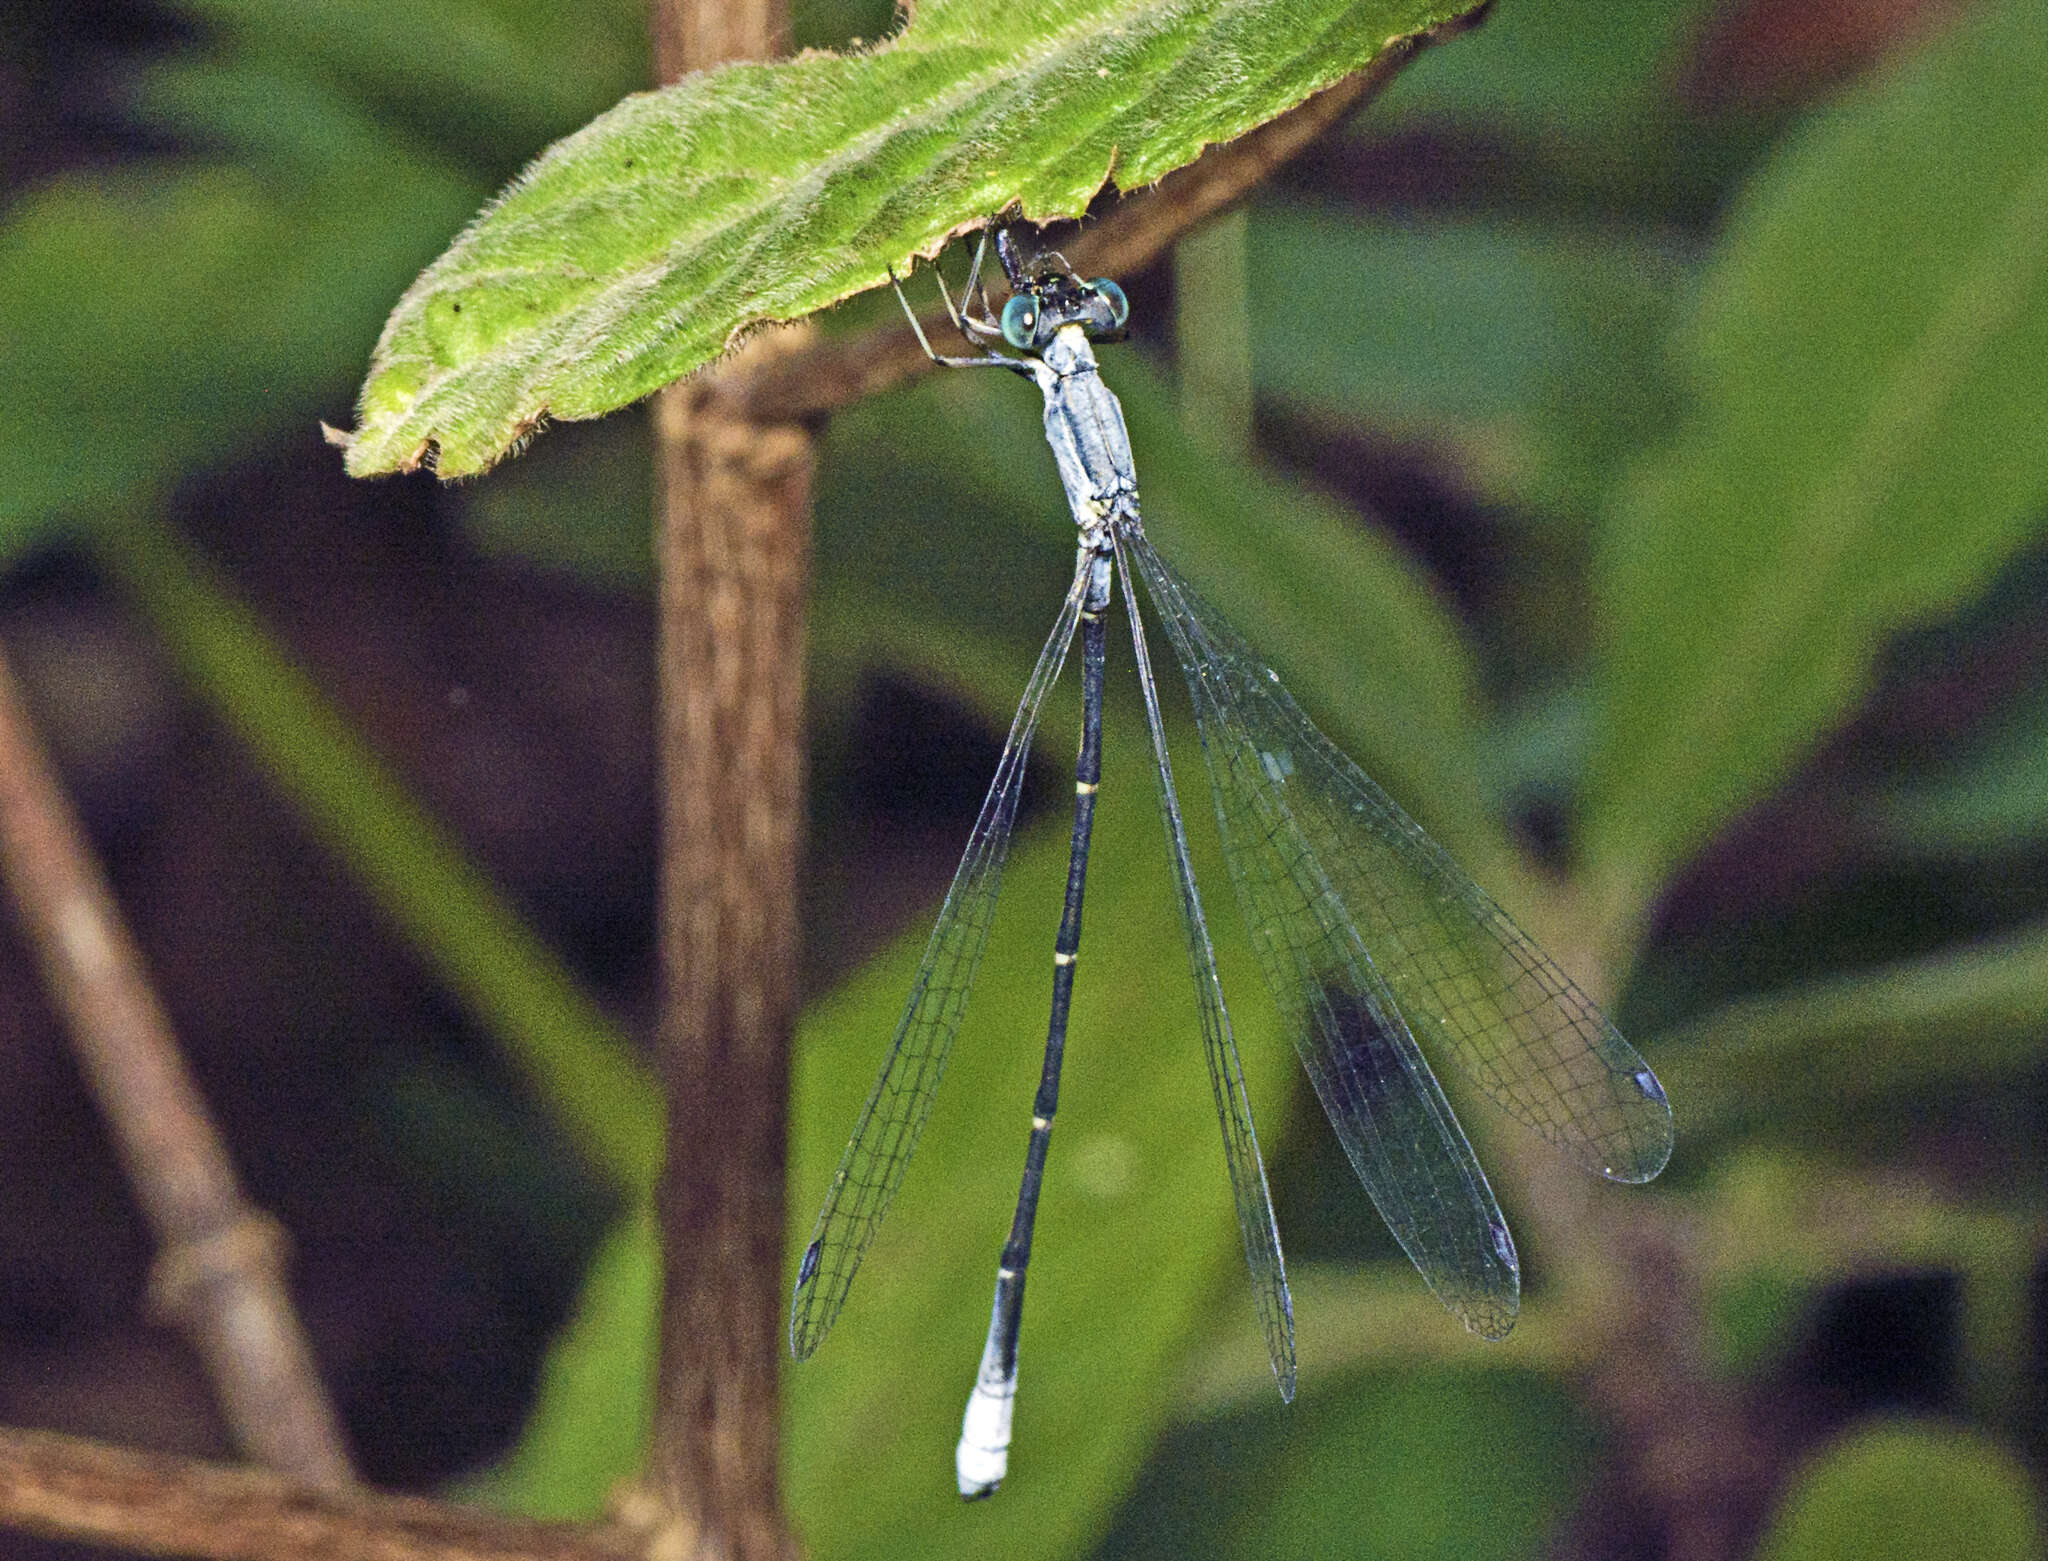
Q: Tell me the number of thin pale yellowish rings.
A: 5